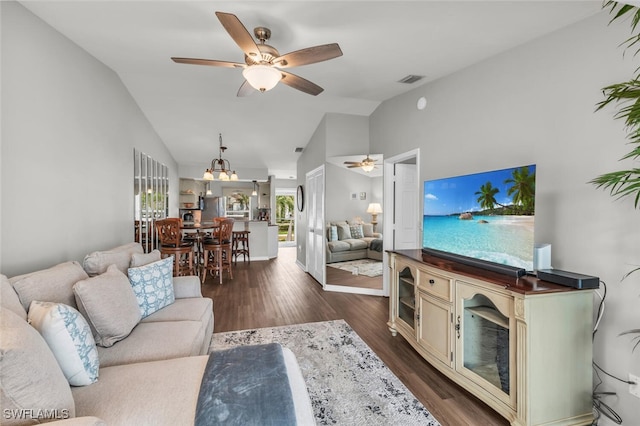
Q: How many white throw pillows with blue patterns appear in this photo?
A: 2